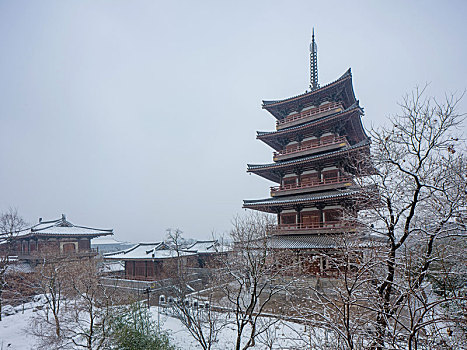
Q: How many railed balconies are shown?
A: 4